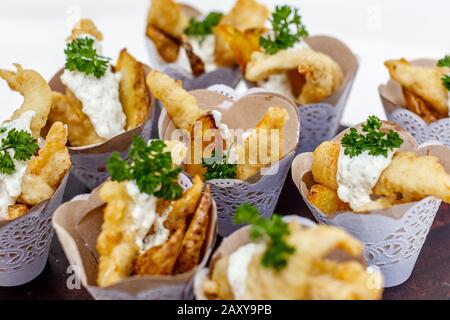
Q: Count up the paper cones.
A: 9